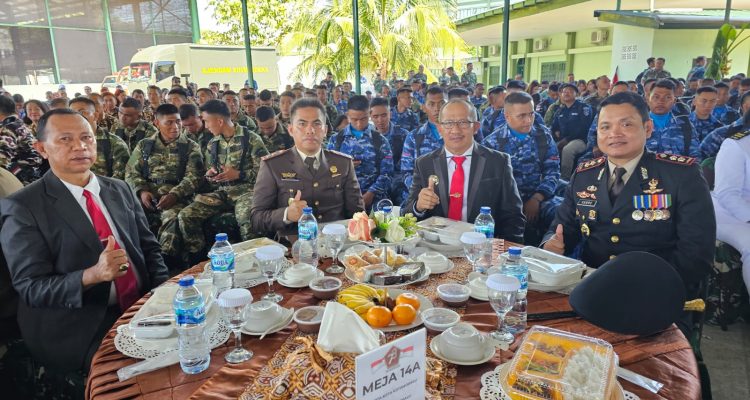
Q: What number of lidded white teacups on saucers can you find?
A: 5